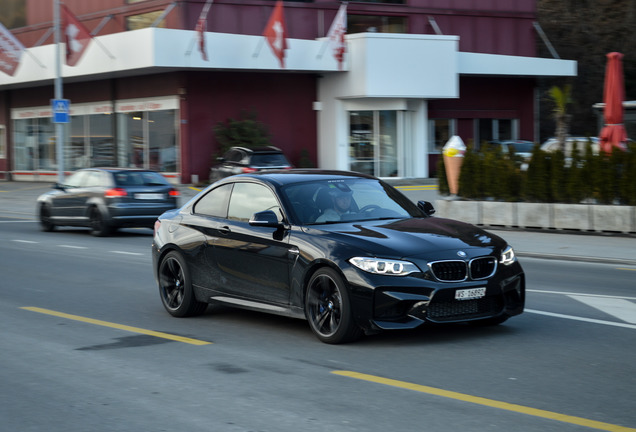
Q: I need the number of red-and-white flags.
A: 5